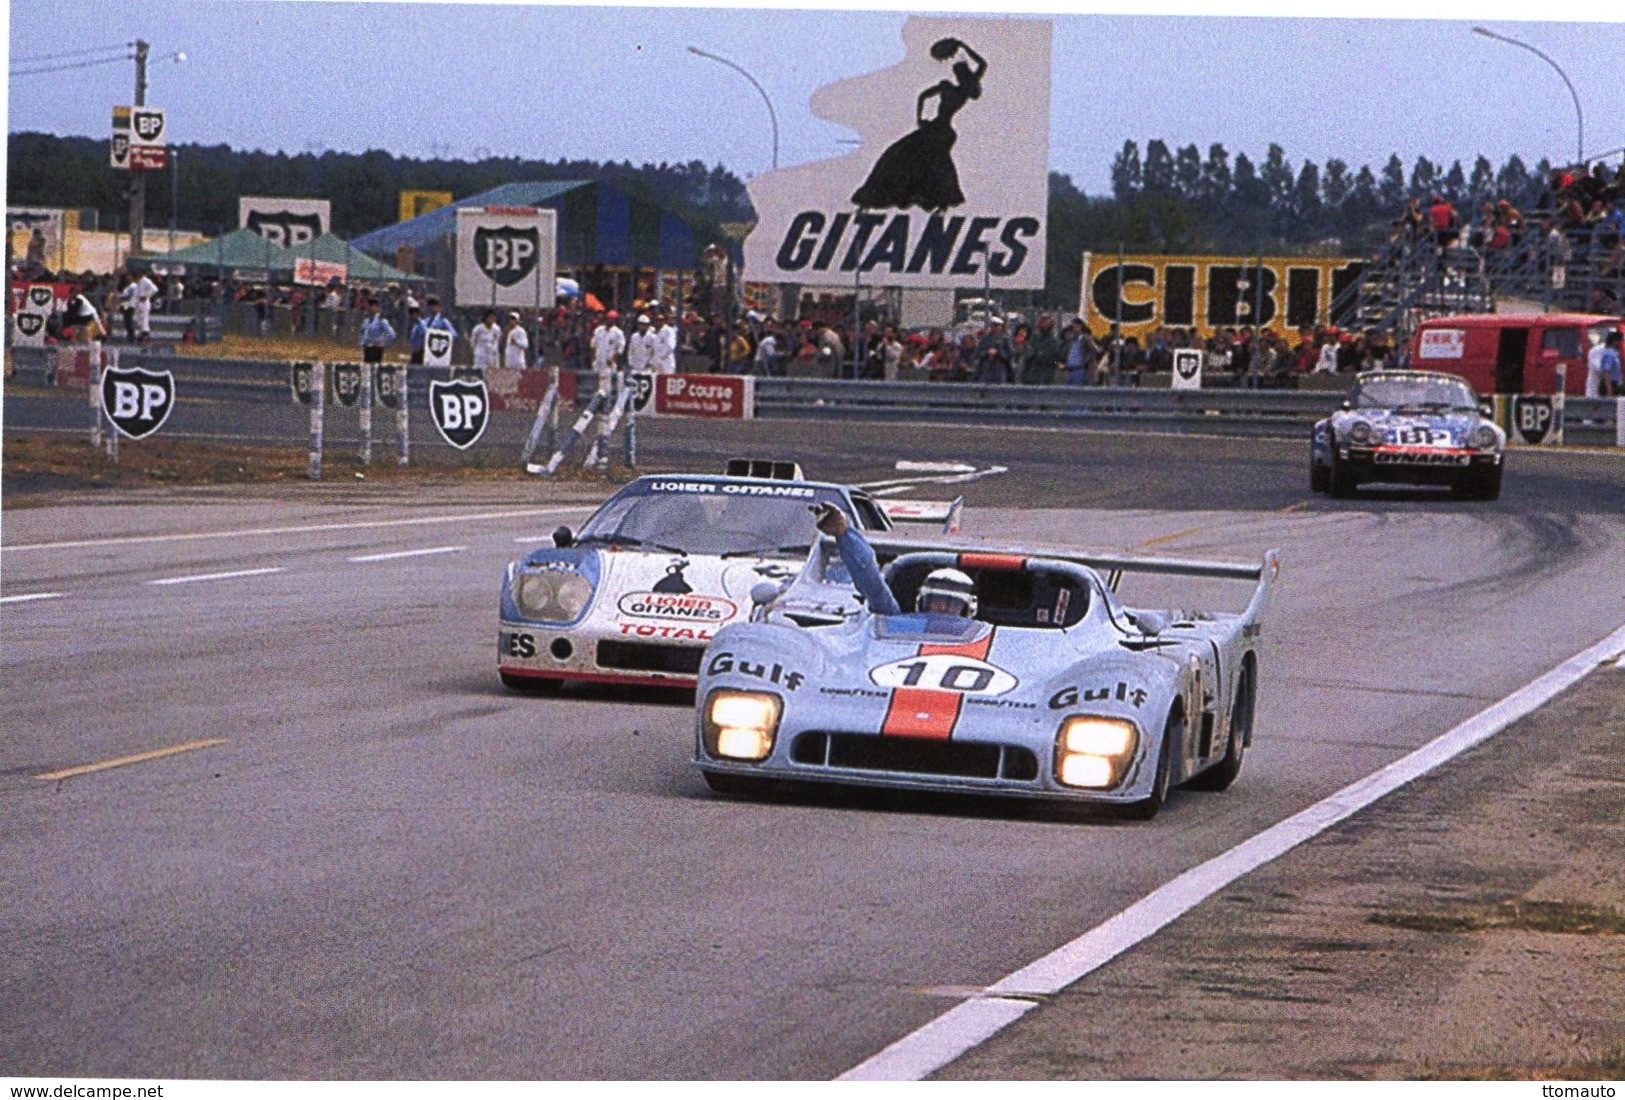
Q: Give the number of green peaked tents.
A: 2